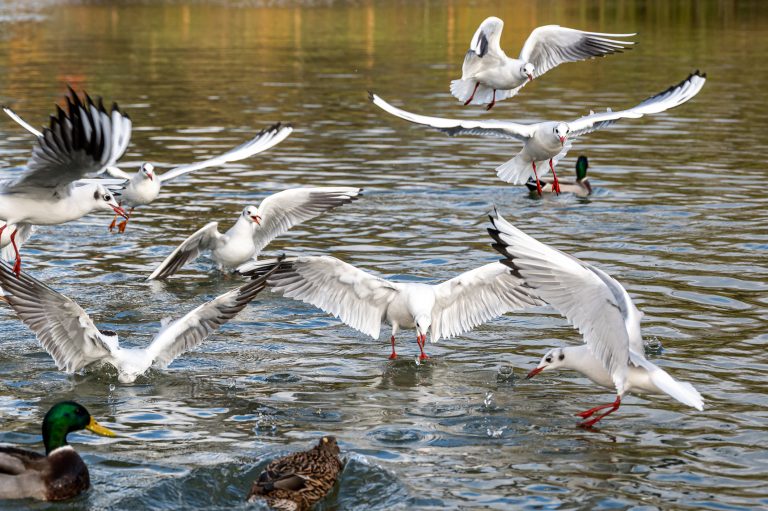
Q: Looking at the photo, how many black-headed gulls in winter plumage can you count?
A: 8